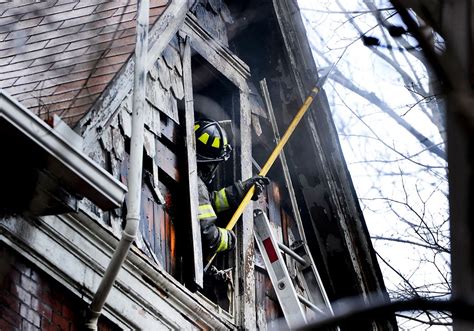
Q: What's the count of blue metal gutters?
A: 0